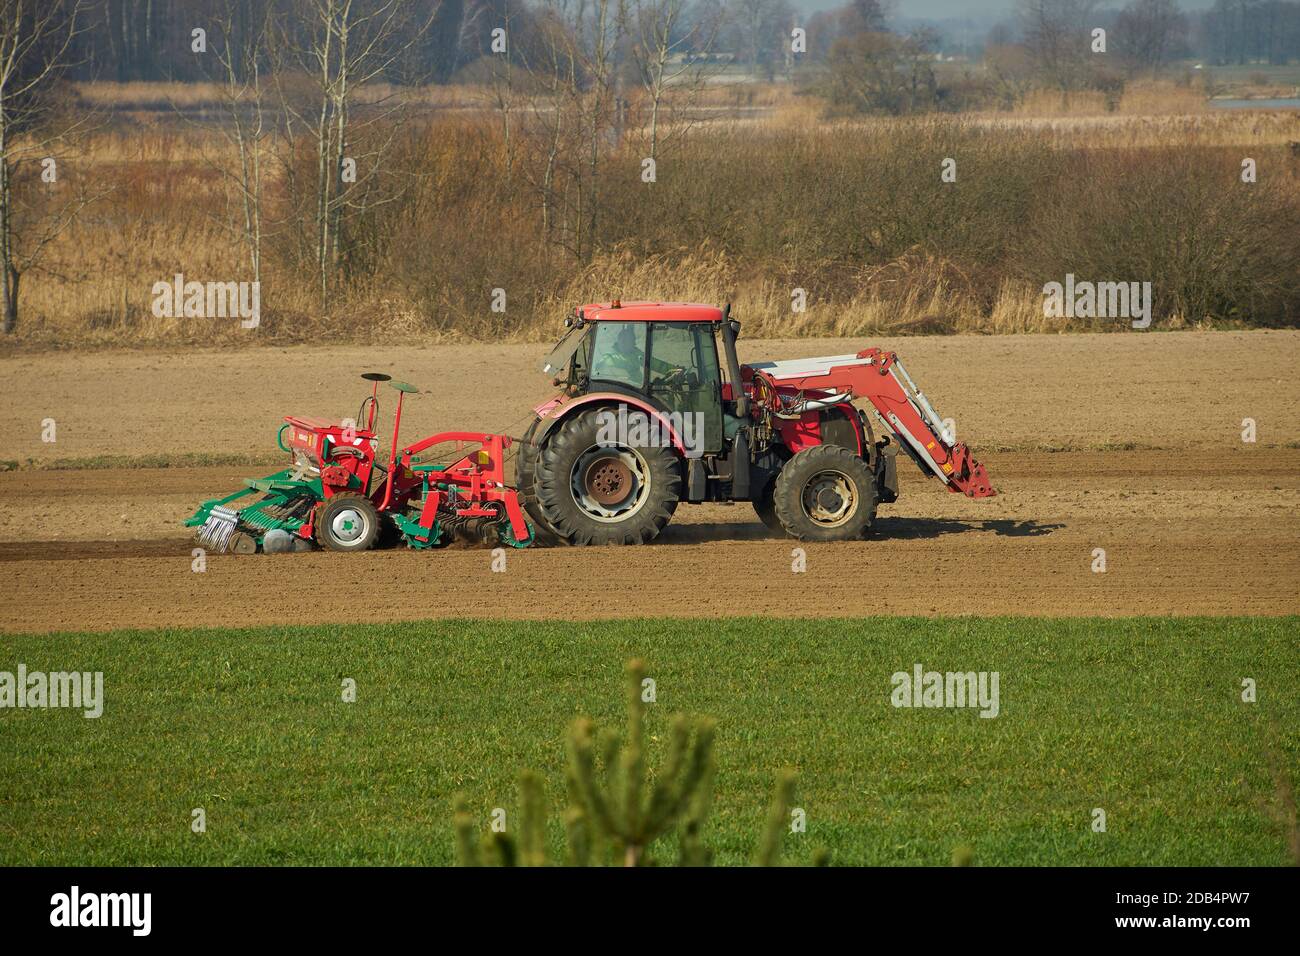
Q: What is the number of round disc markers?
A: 2